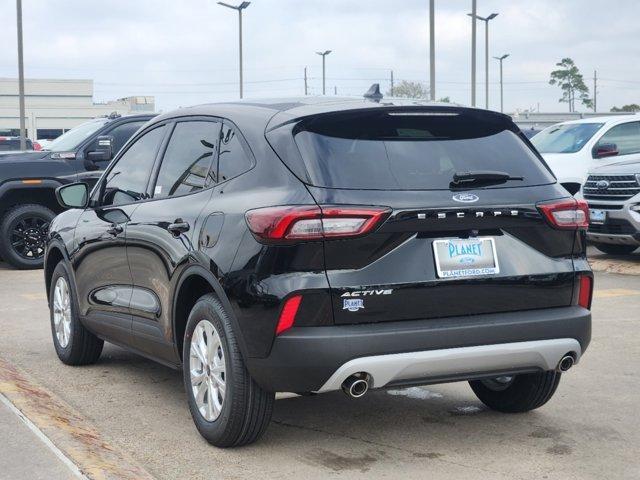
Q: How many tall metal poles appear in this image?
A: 7